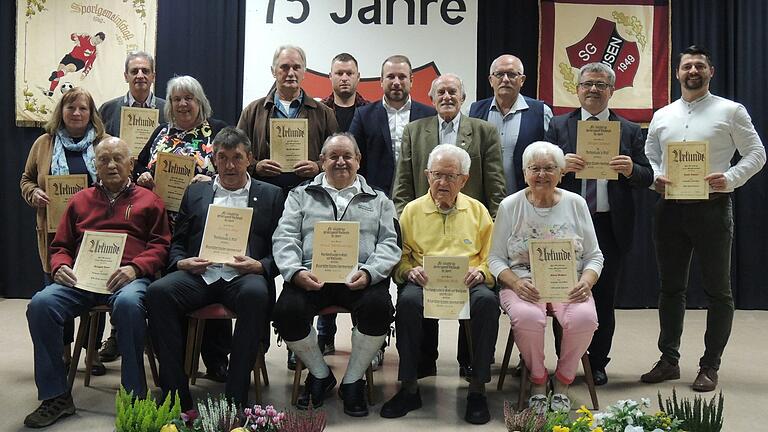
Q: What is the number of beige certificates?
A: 11